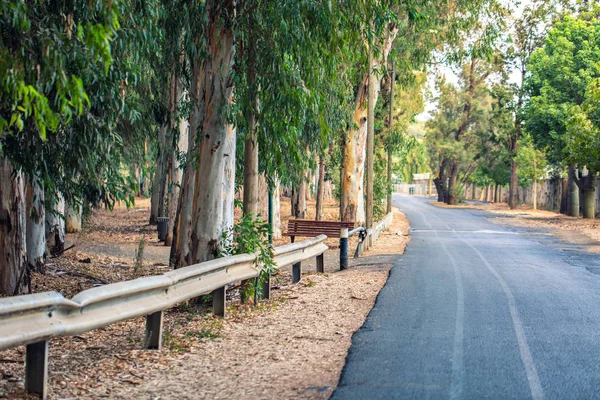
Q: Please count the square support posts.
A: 6